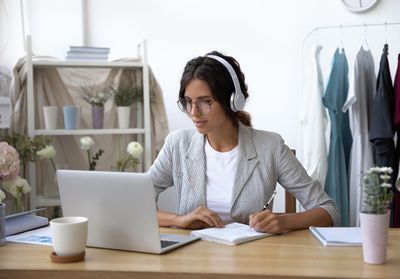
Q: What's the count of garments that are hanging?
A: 5